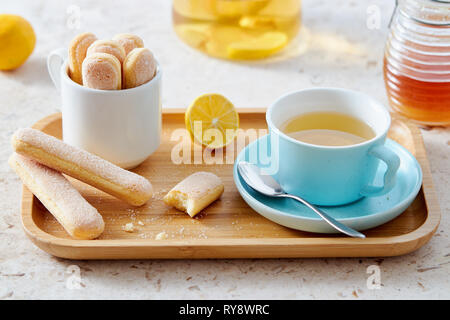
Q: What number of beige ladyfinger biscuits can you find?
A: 8